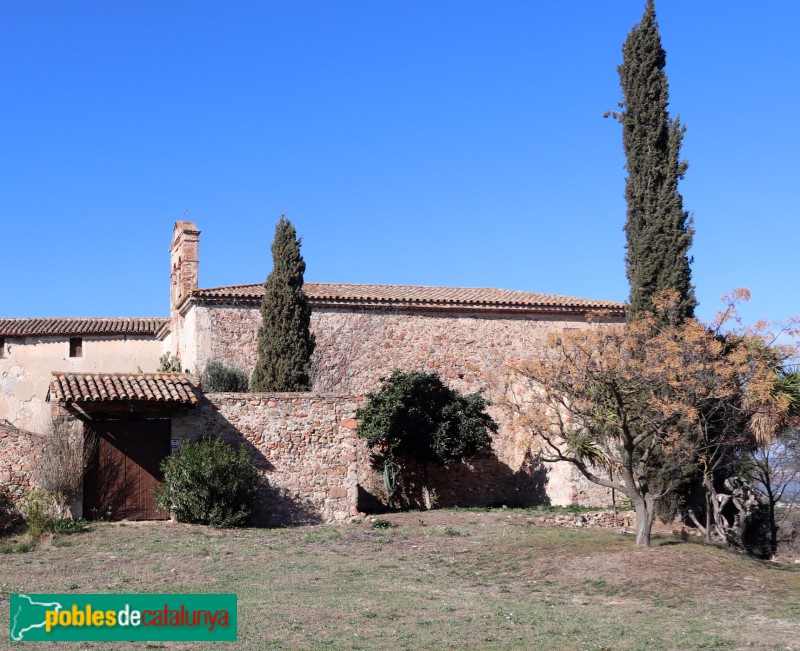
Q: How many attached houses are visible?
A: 2